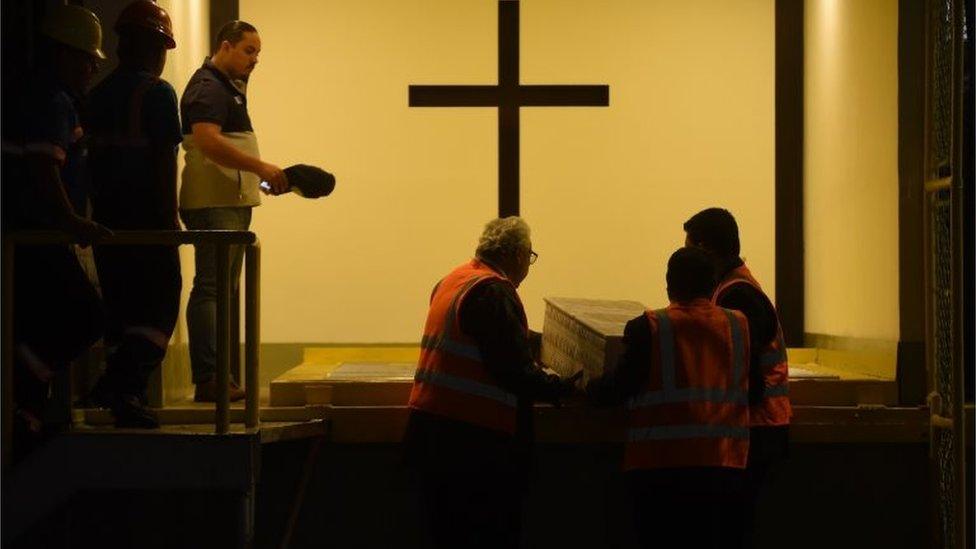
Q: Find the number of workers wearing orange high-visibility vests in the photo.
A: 3